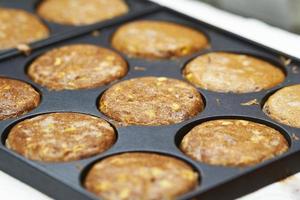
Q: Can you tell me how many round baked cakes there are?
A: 11